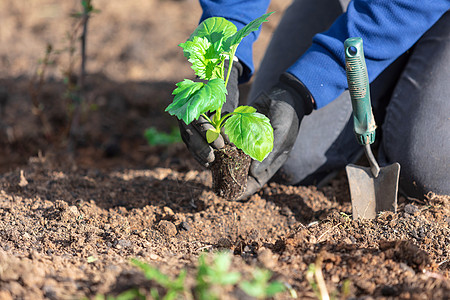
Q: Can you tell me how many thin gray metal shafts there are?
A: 1